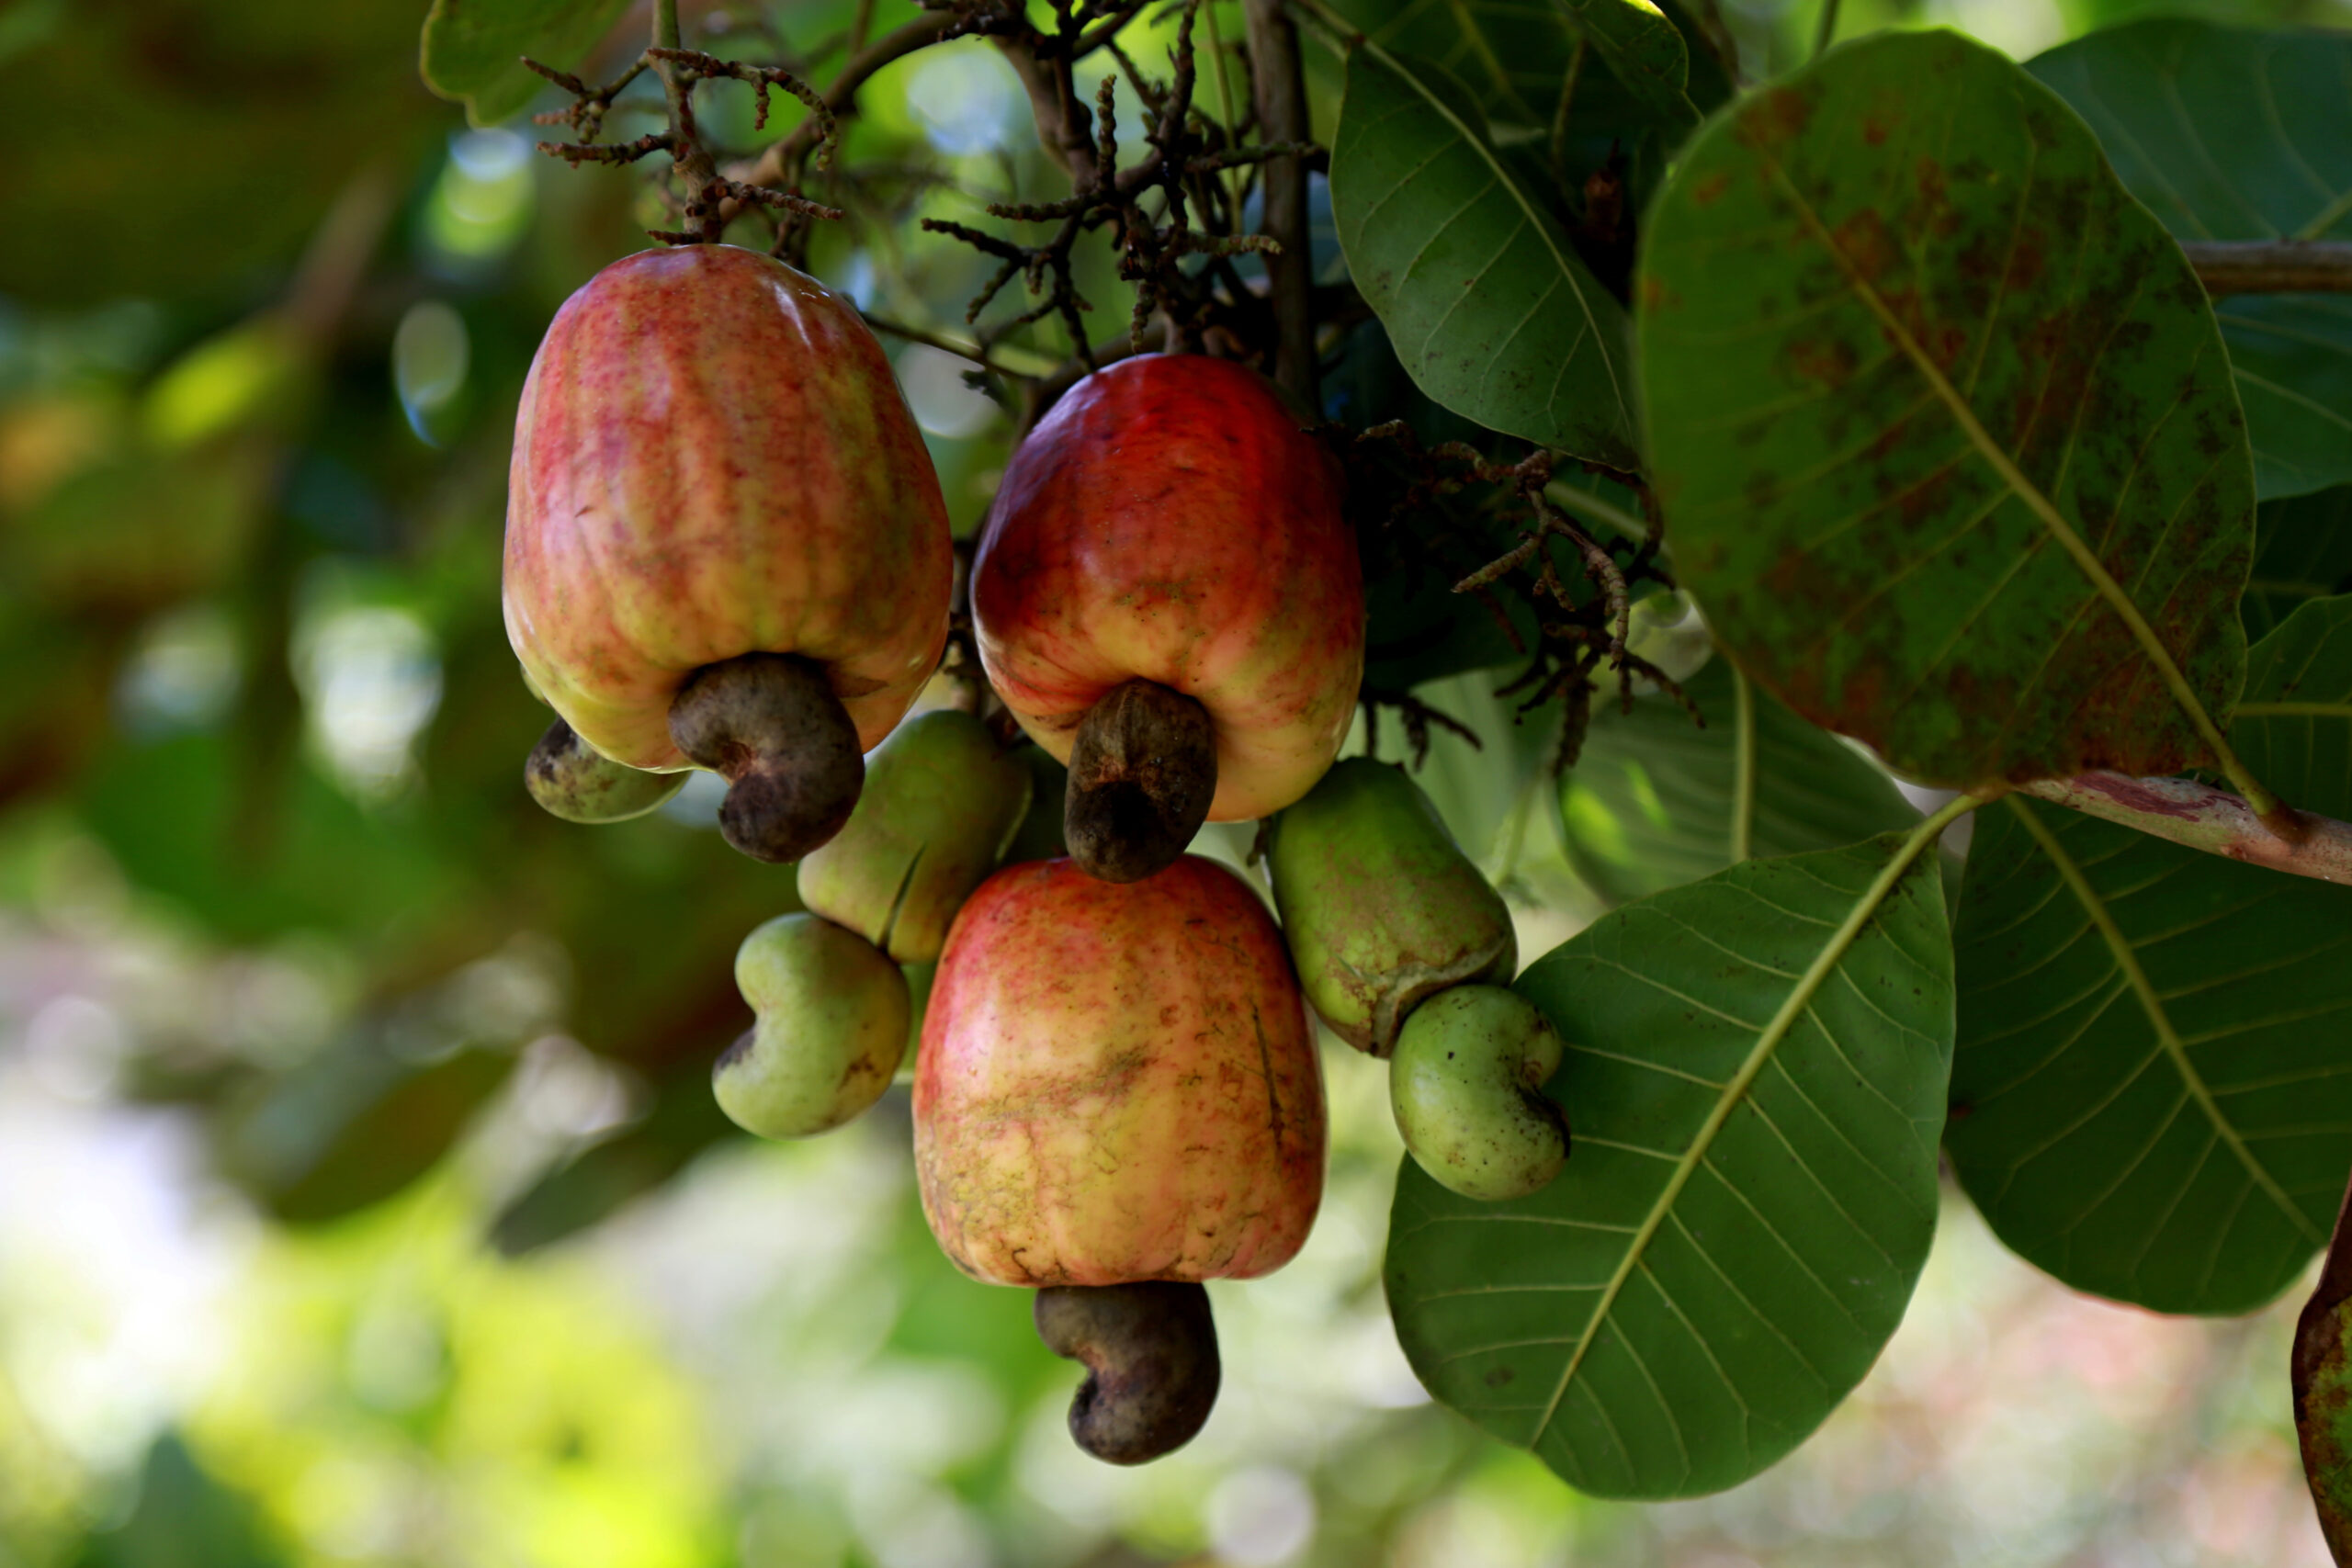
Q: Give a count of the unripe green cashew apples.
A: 2